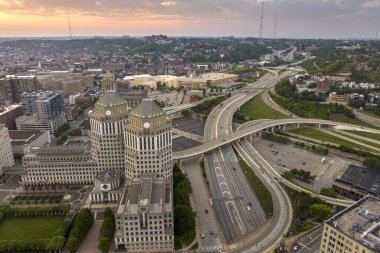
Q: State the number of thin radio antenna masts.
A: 4